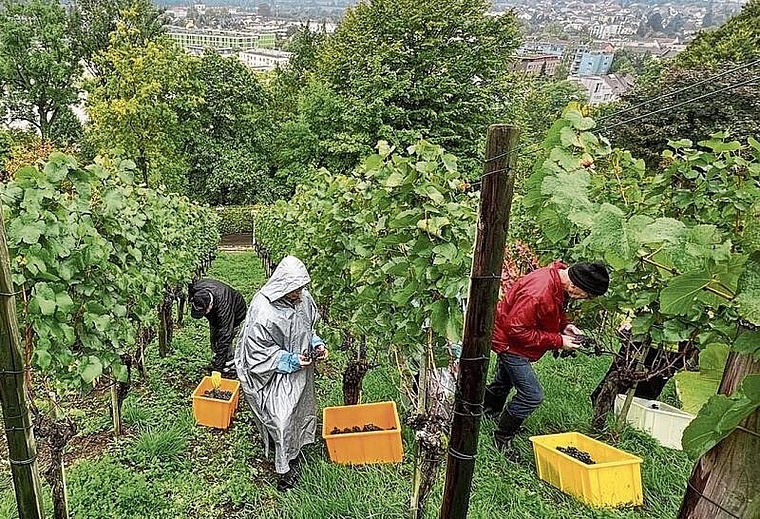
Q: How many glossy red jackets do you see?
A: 1